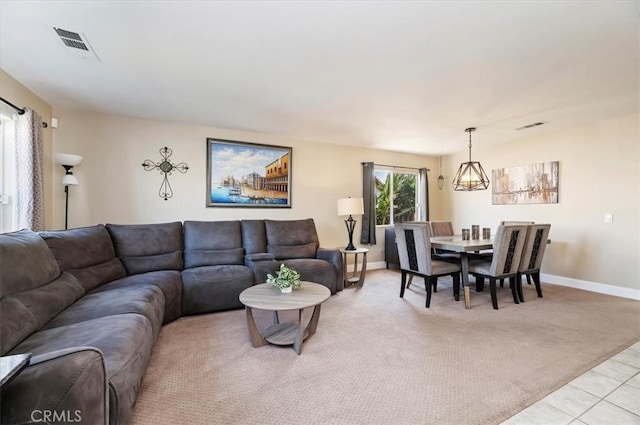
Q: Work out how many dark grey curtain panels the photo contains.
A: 2